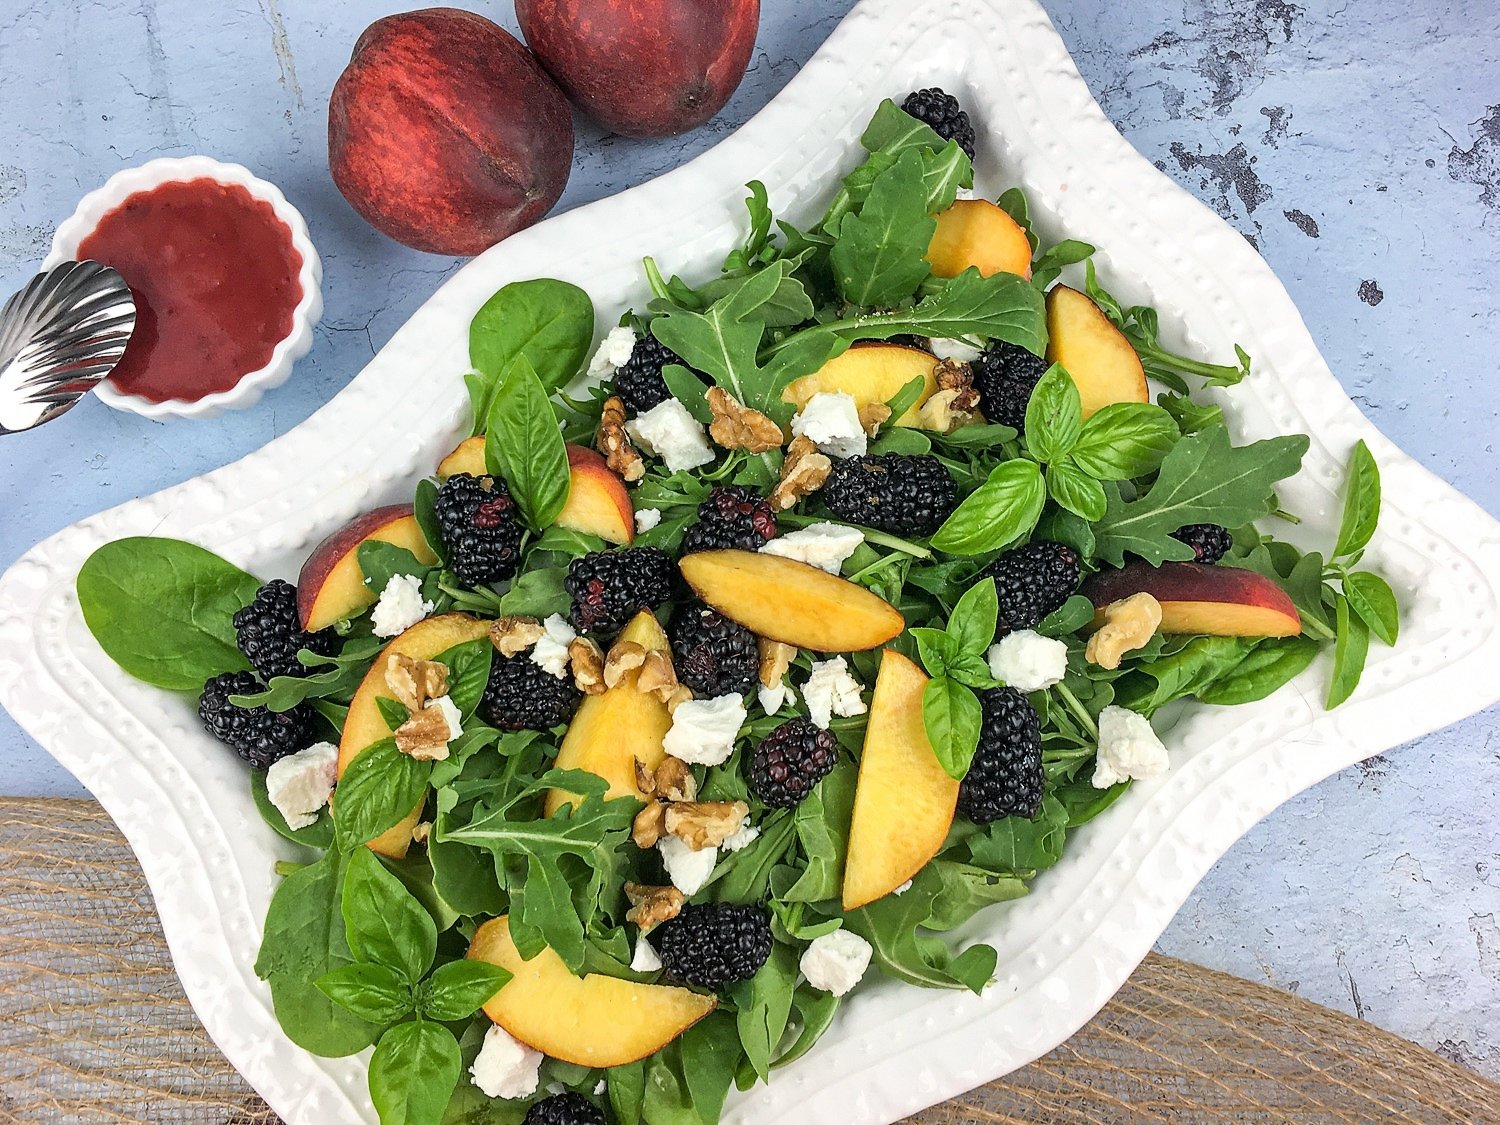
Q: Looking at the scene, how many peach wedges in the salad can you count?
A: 12